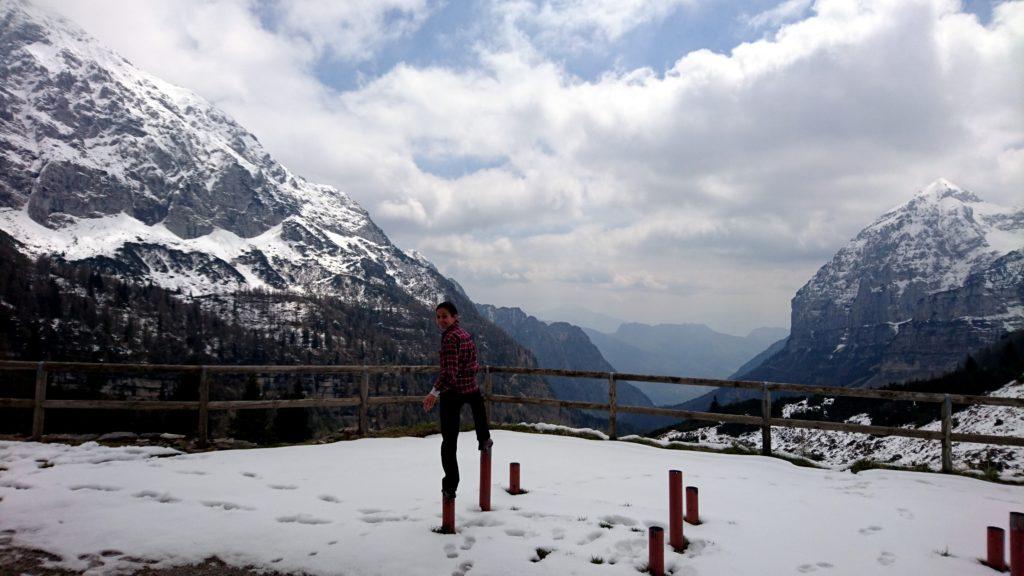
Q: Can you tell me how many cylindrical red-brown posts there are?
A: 8